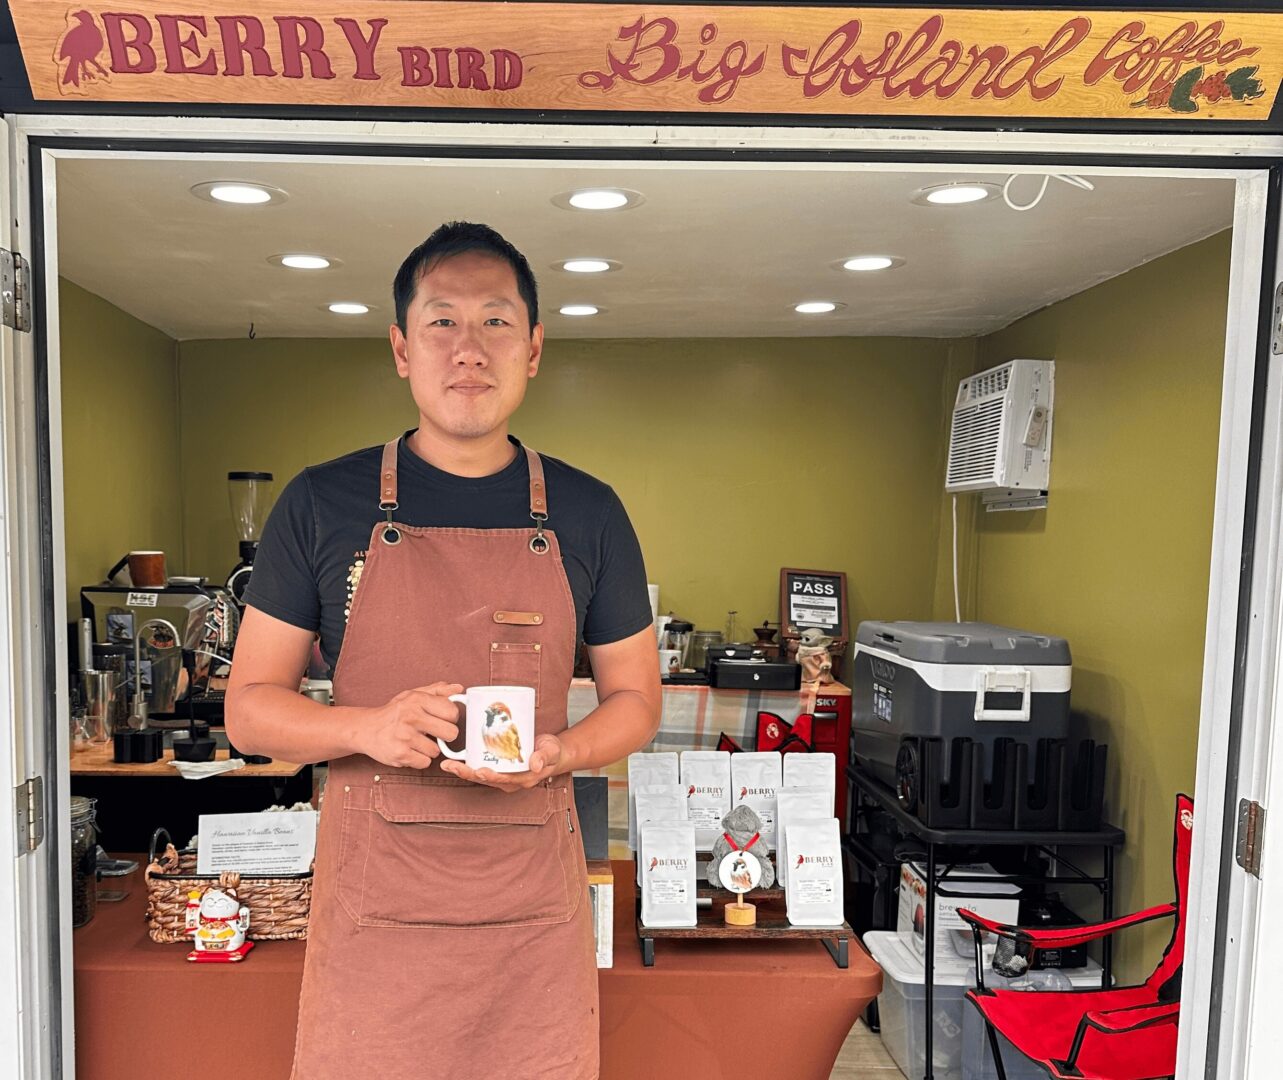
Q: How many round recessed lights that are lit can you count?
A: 9